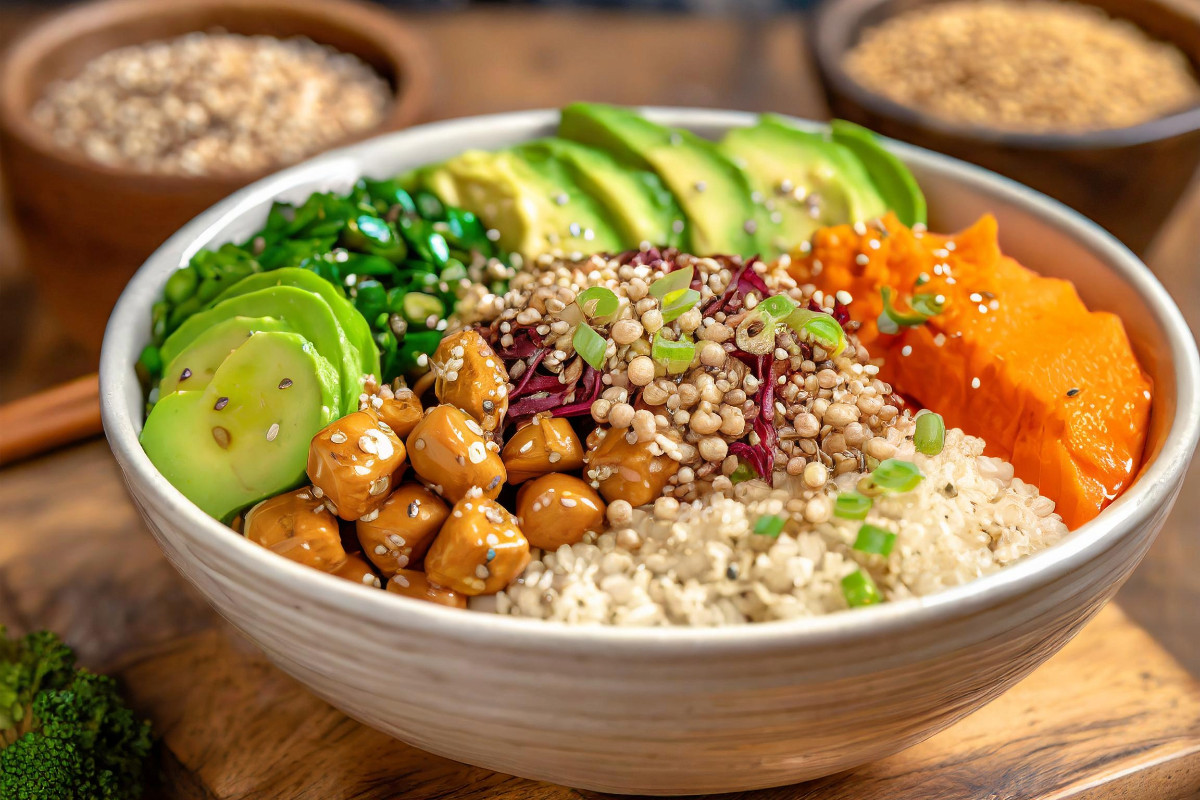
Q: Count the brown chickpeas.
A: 12